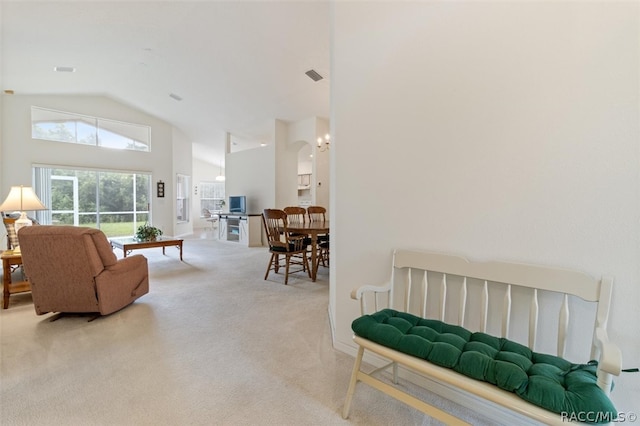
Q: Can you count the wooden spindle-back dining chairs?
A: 3